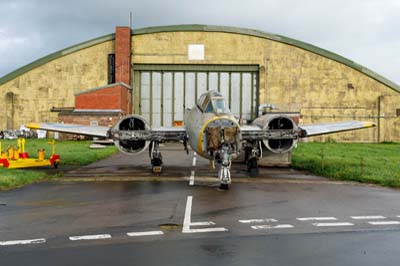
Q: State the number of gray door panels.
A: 10